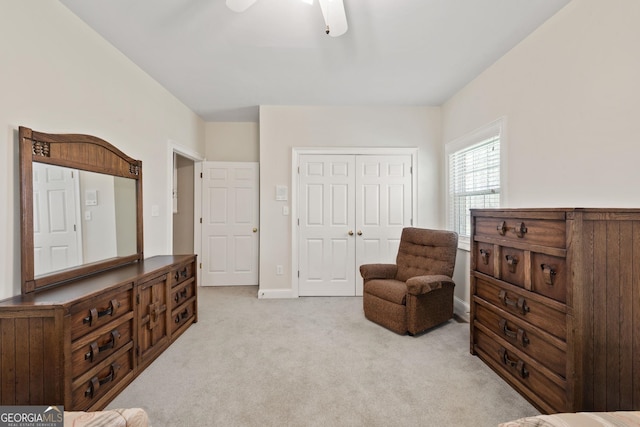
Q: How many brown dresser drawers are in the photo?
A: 13